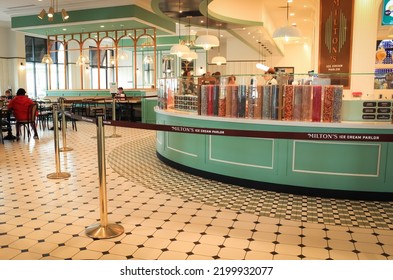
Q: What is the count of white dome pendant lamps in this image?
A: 5